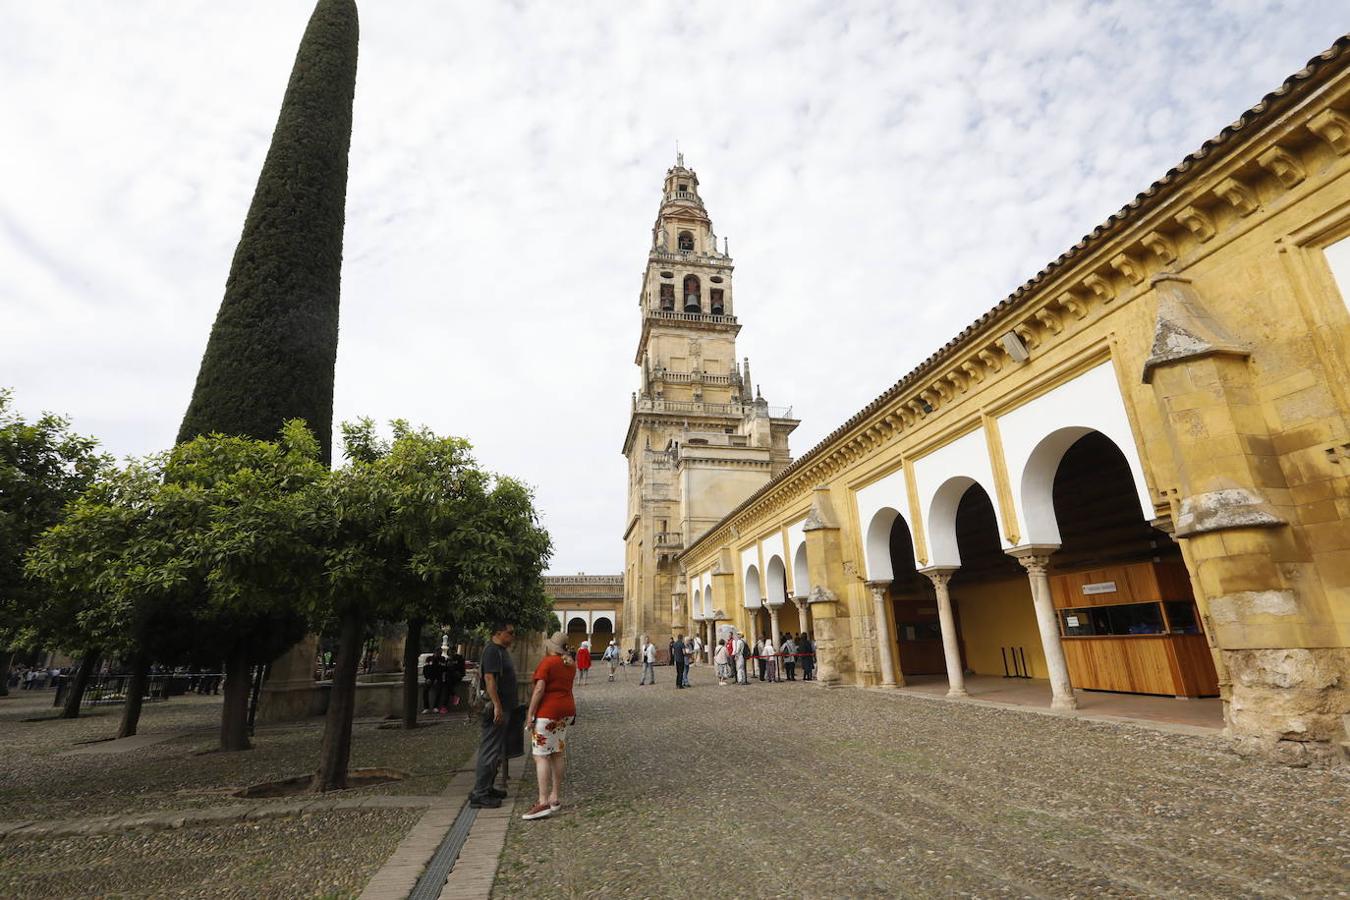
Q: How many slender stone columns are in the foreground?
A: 3